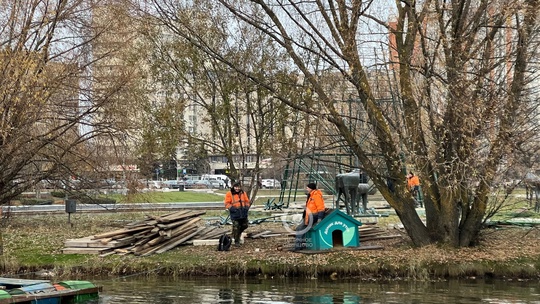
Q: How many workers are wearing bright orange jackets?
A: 3